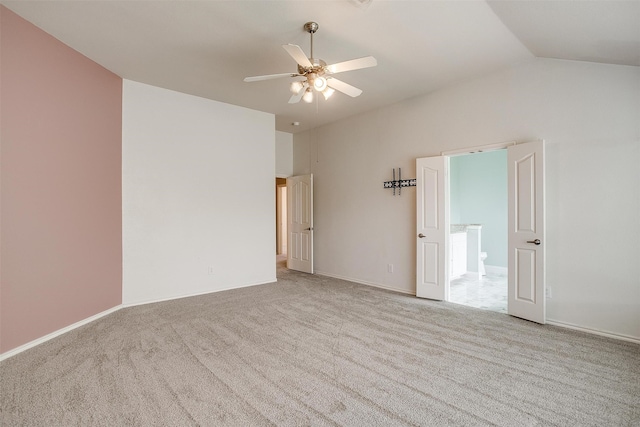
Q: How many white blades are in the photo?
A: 5